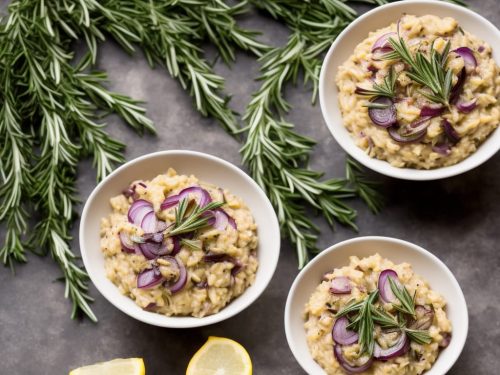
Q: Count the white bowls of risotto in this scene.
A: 3